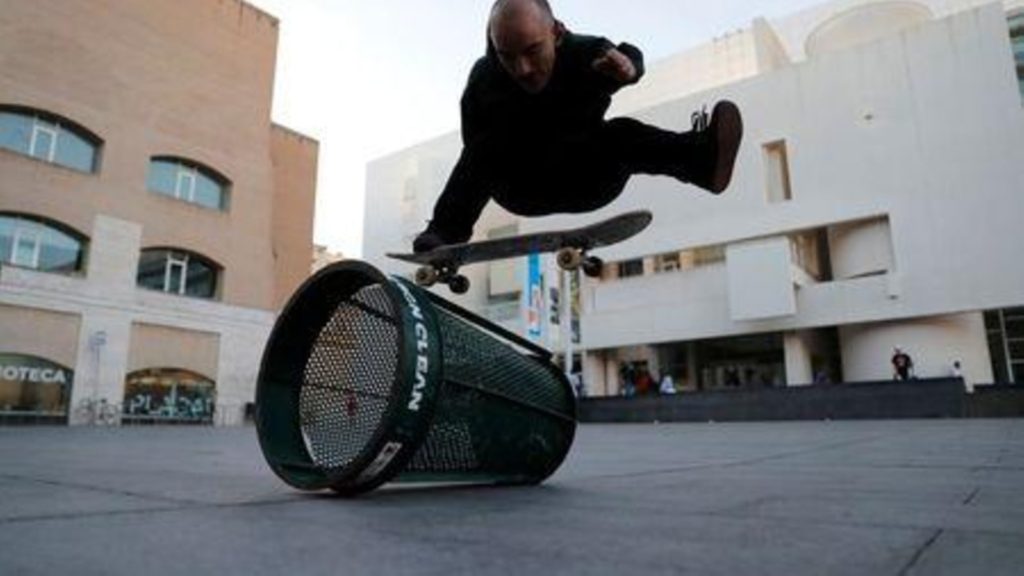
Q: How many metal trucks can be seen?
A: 2